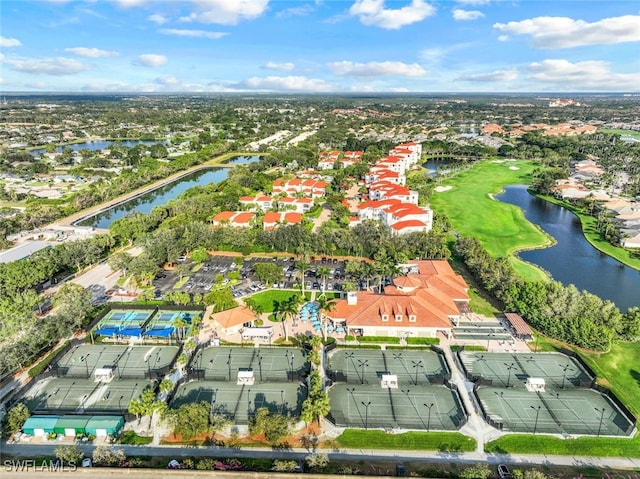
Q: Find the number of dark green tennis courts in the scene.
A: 8